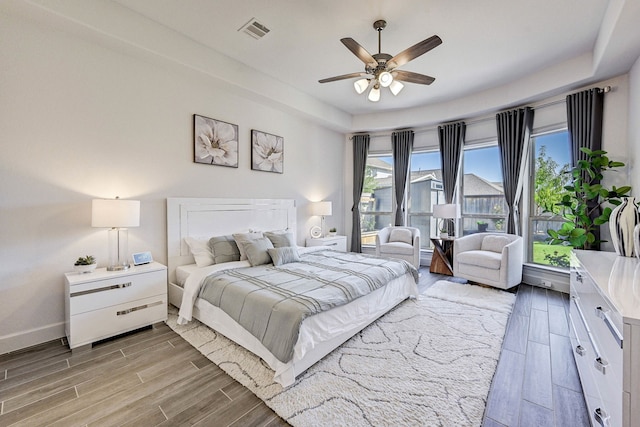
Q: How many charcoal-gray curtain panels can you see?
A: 5